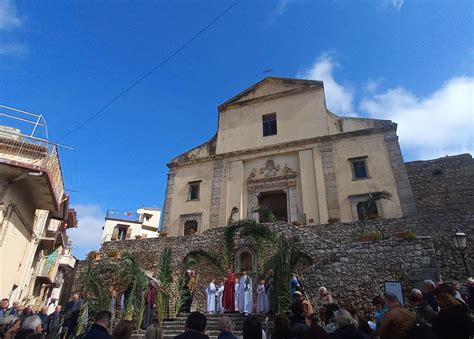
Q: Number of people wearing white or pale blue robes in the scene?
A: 5